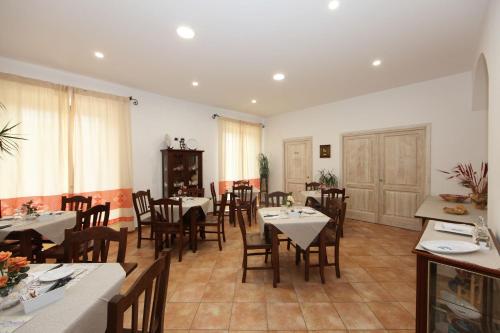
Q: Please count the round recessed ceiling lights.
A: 7